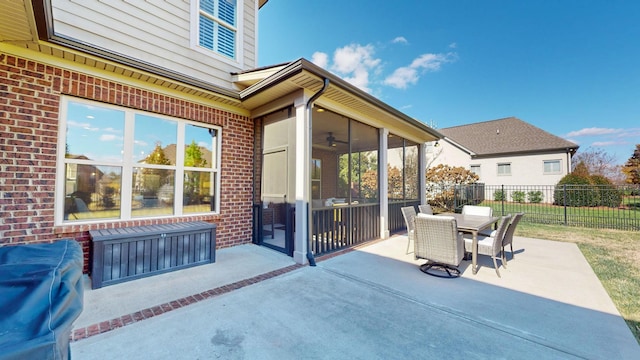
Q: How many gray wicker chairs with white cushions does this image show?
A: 6